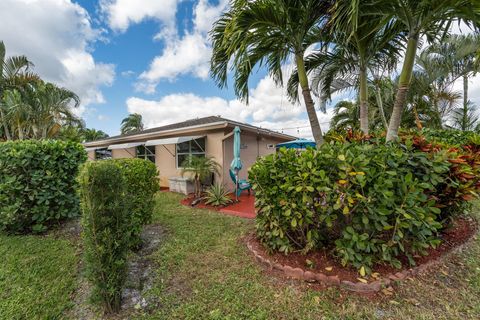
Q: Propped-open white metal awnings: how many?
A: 3